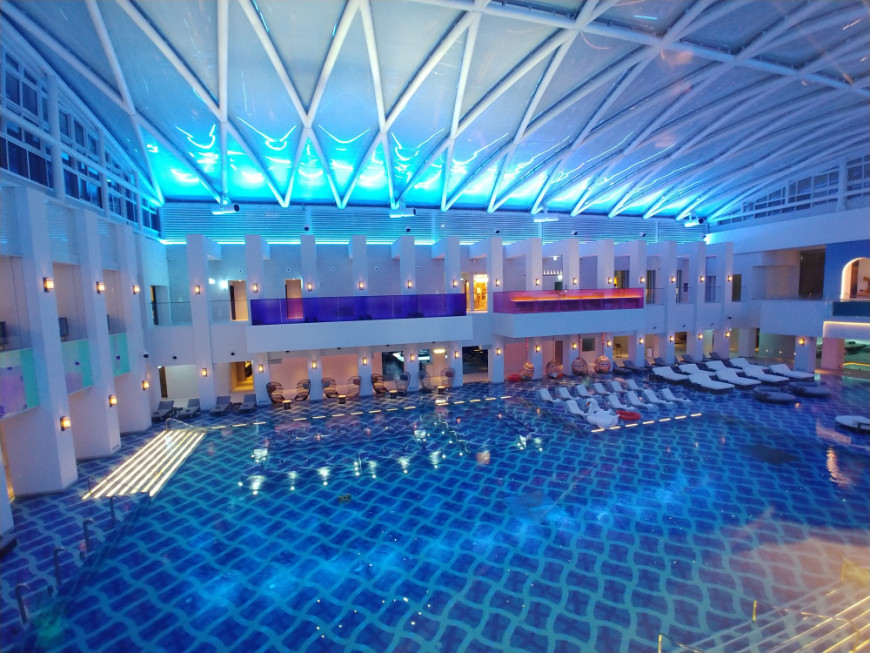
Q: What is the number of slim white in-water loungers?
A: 12